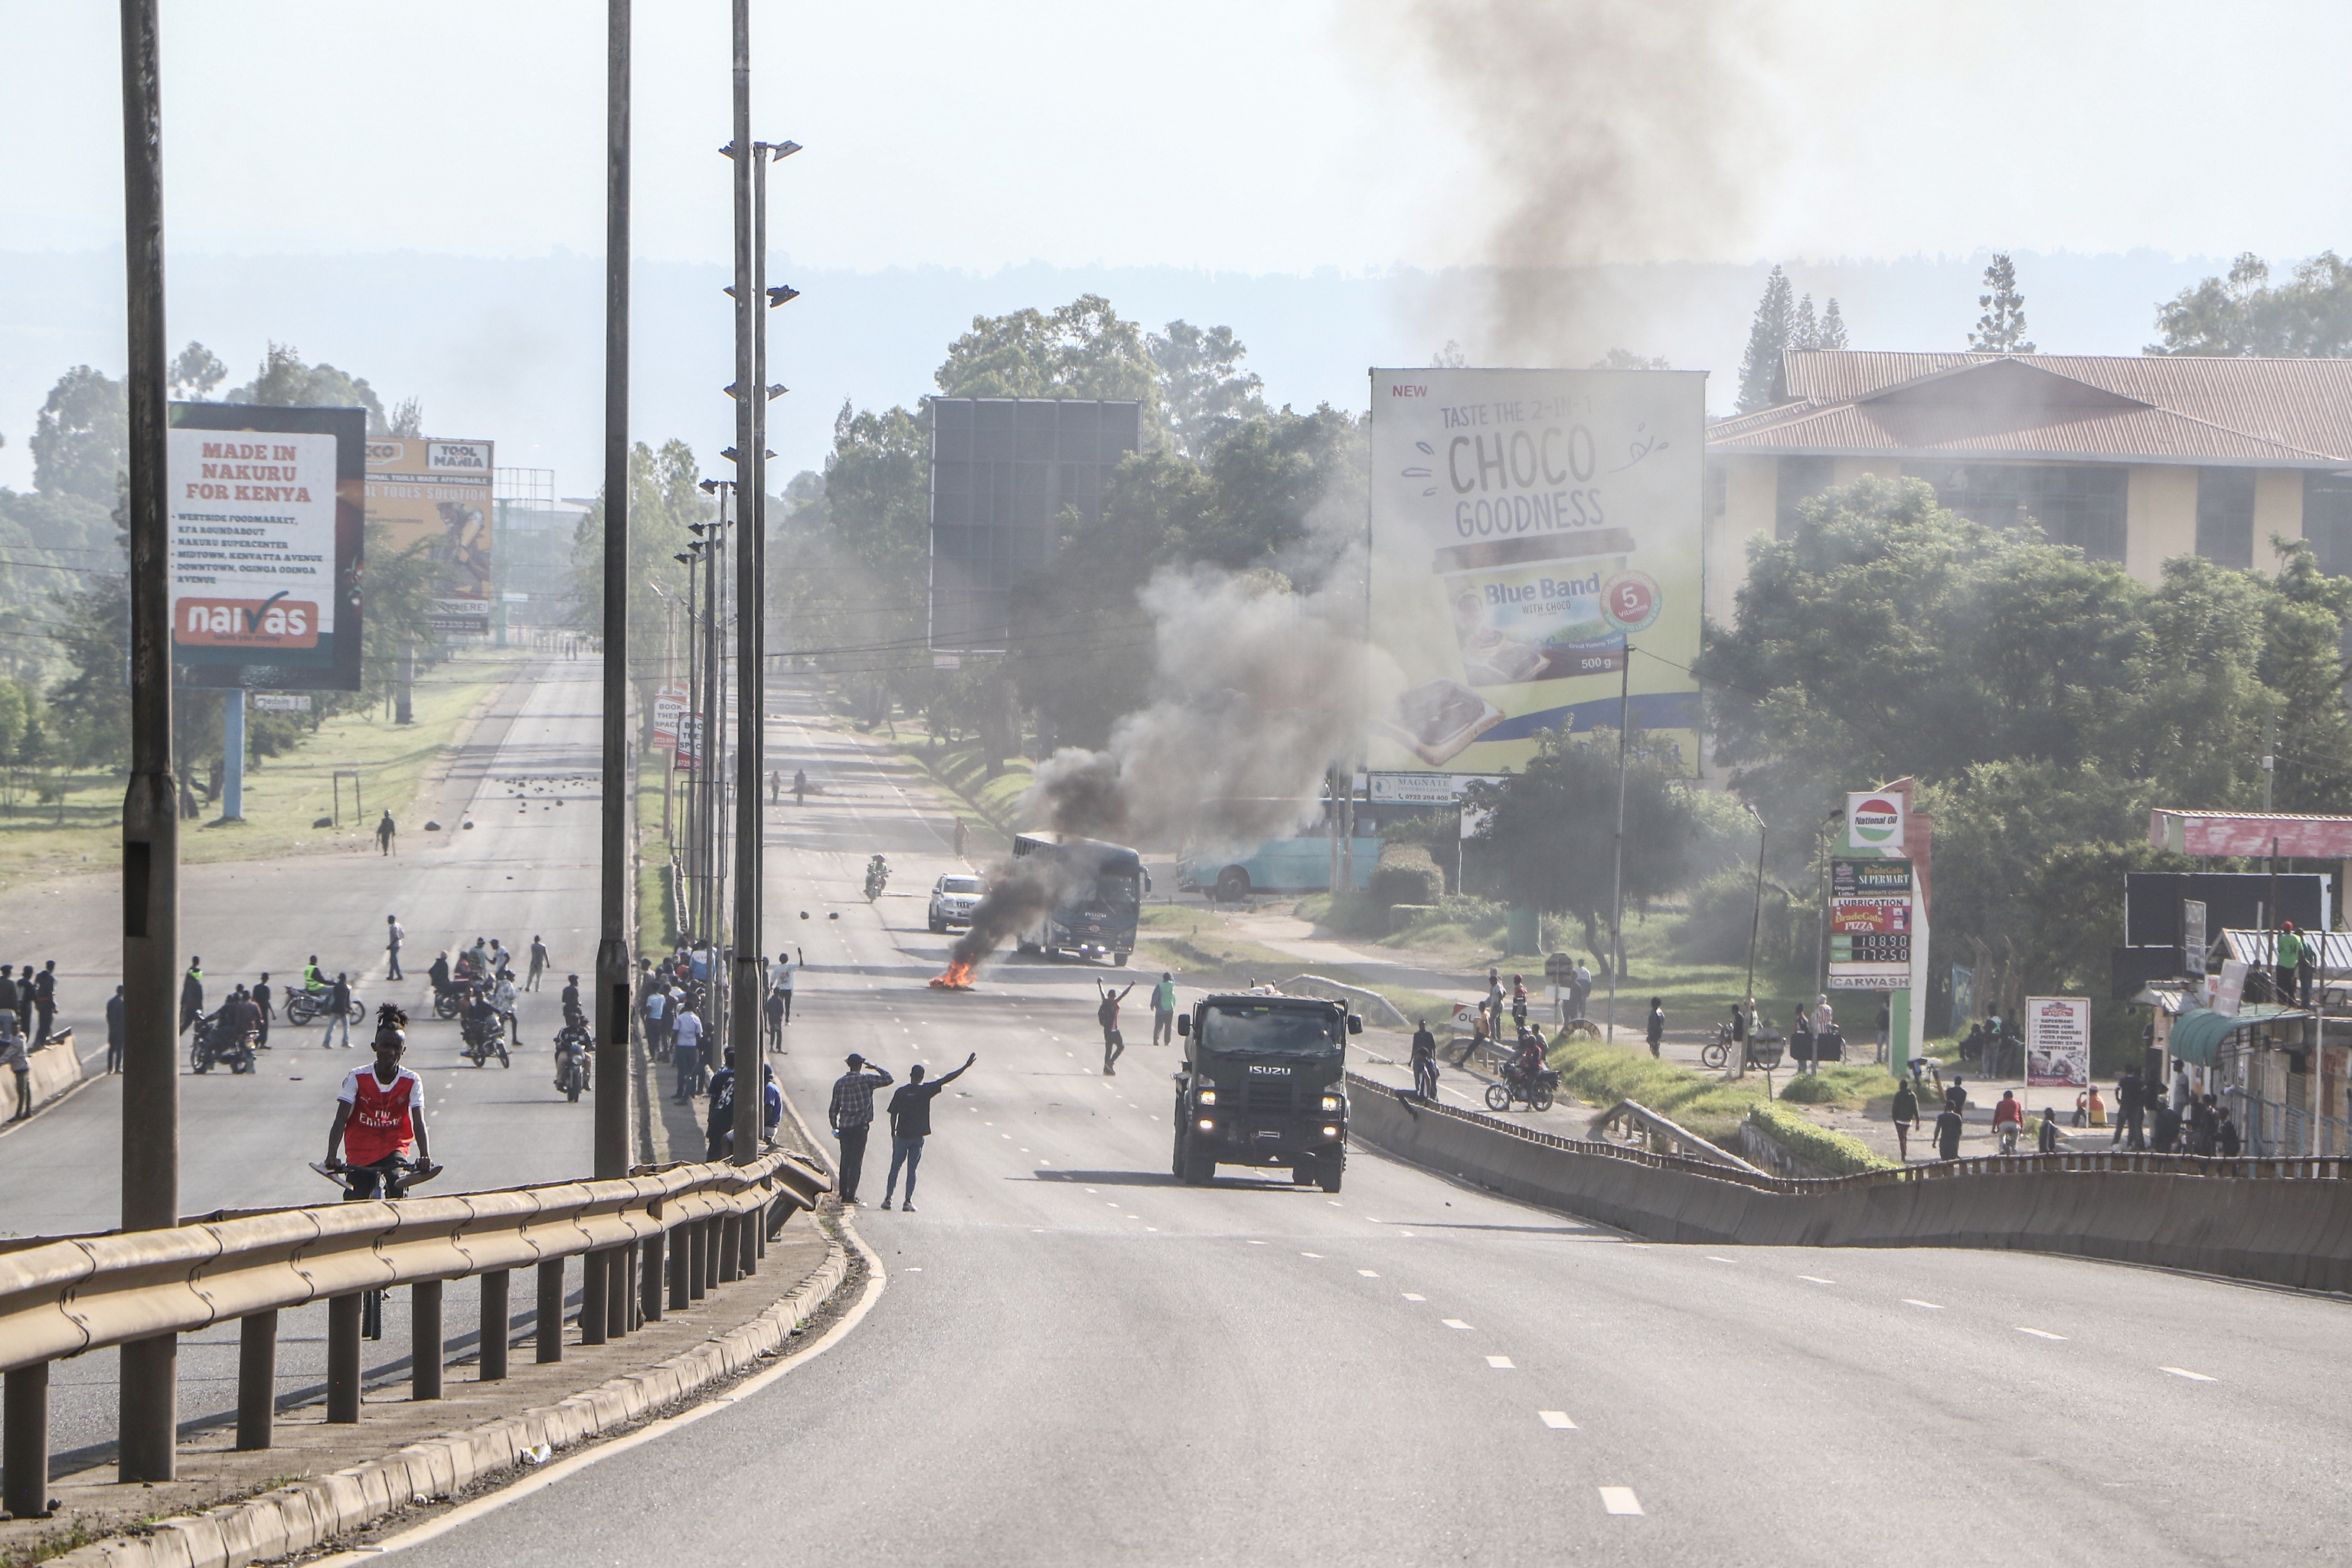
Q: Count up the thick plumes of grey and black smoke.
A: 2